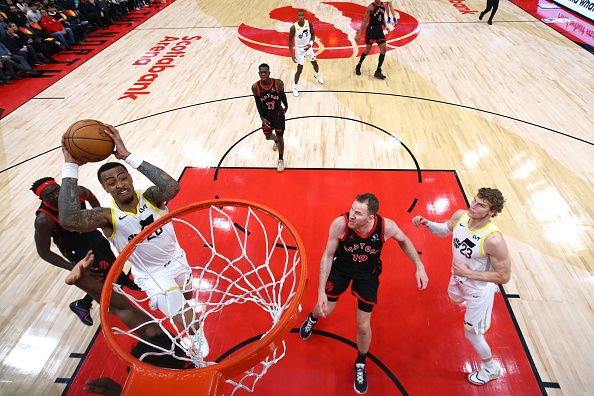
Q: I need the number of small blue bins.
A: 0